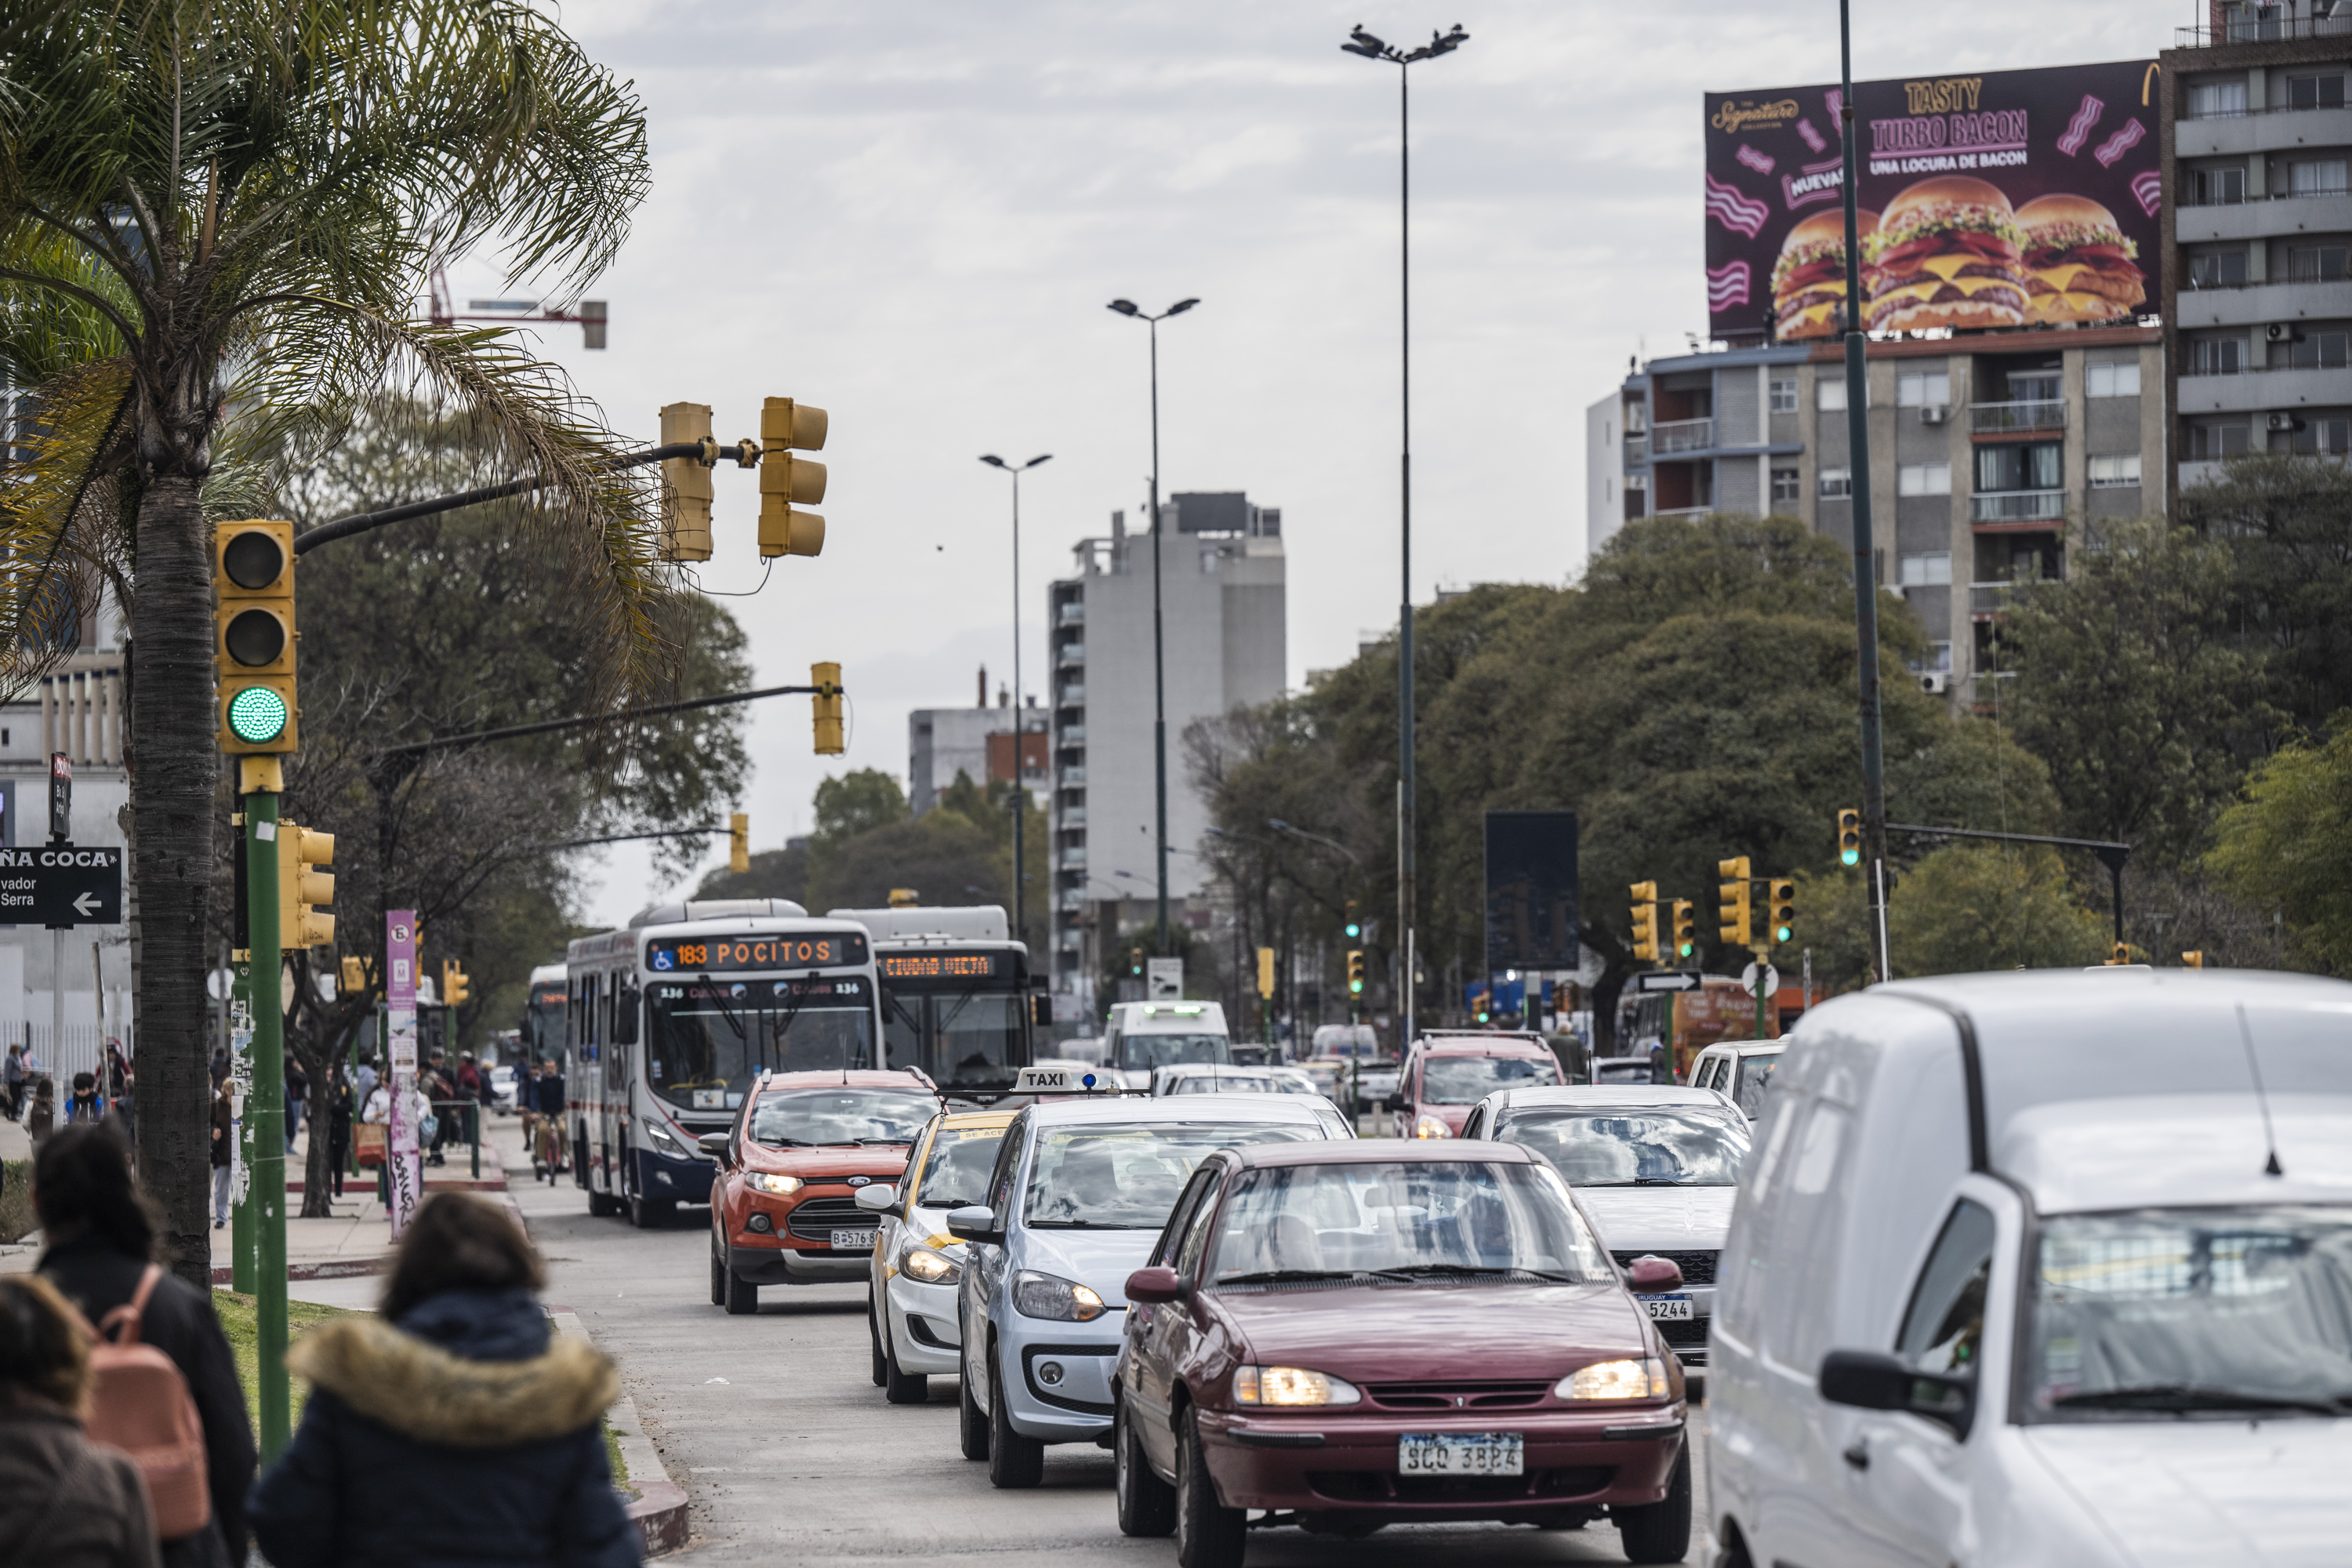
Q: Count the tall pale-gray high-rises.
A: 1